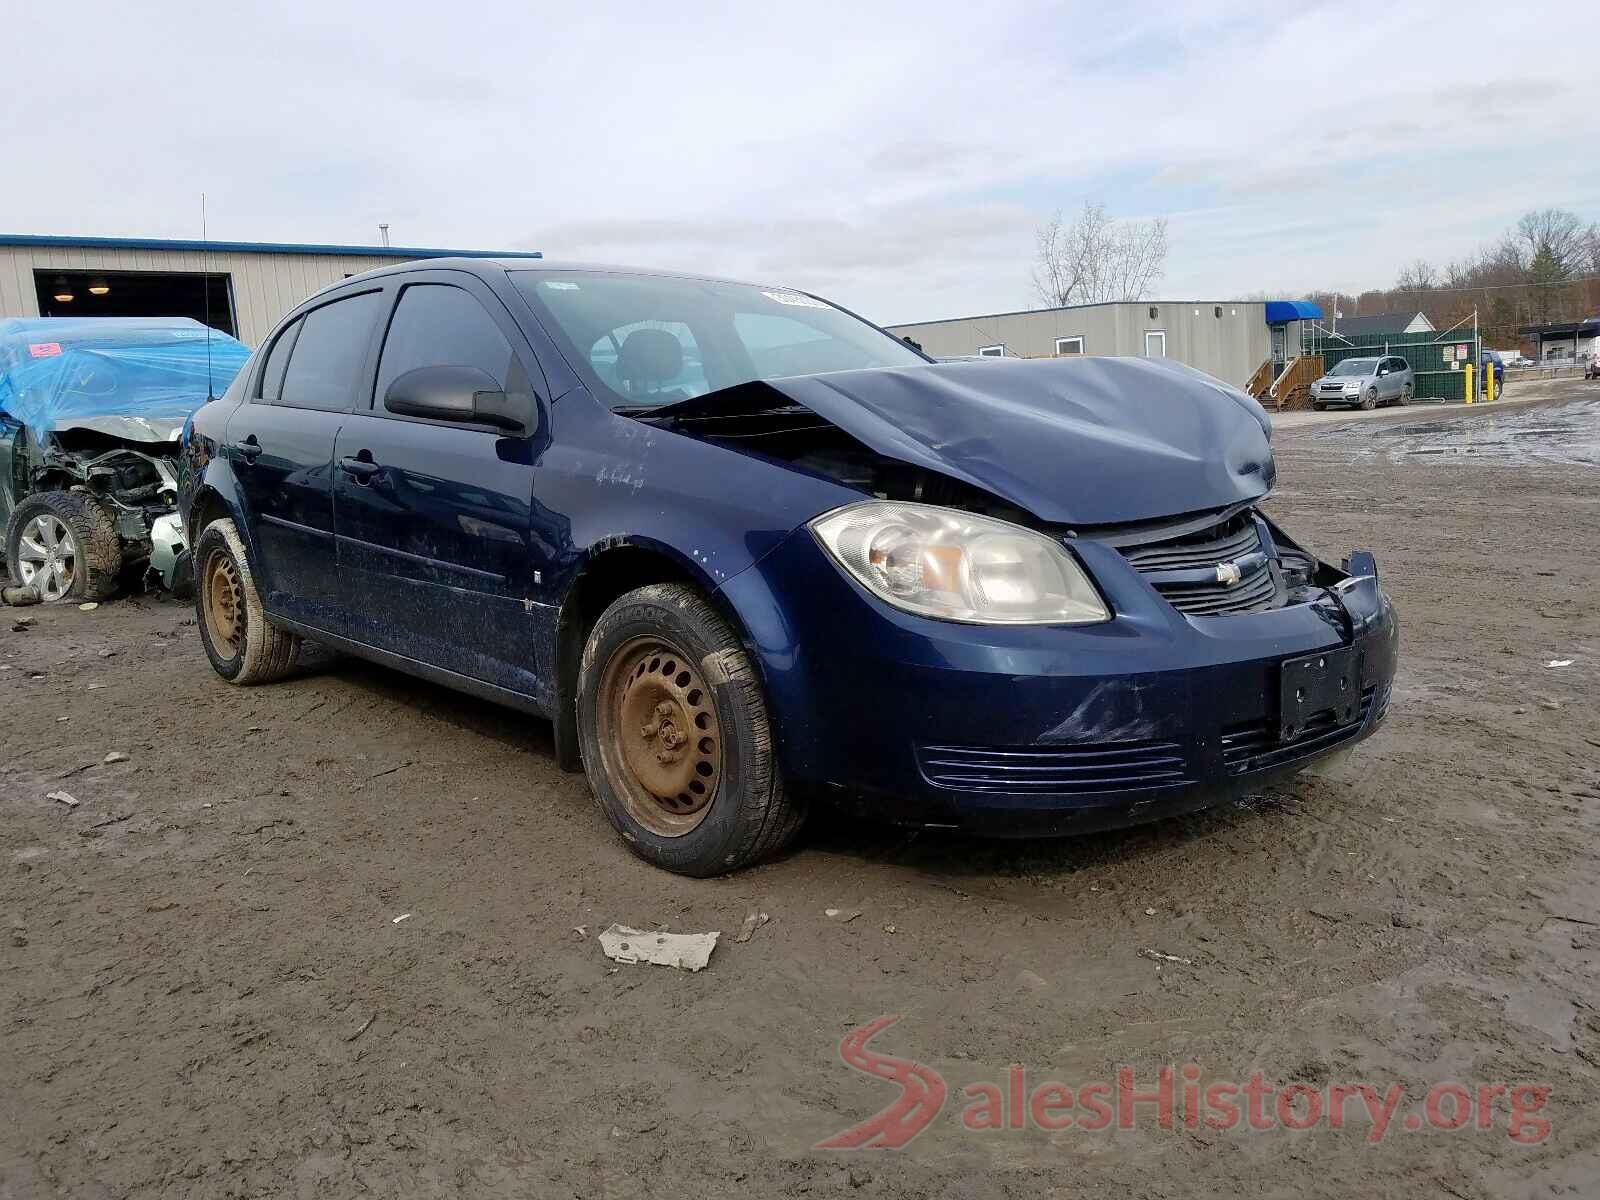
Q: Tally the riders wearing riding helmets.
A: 0